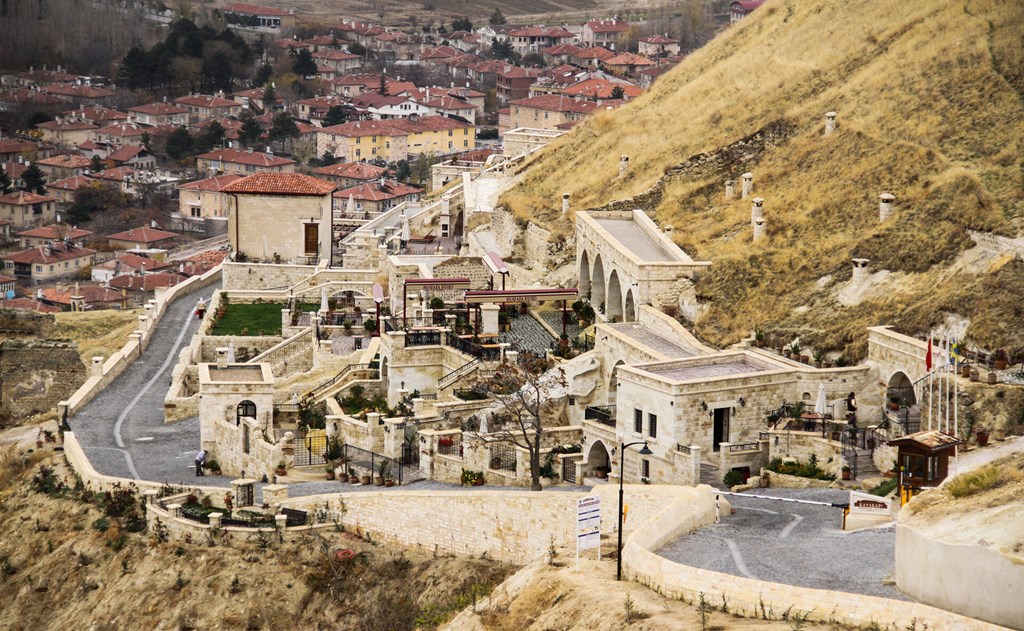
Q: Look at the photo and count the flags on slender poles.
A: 4